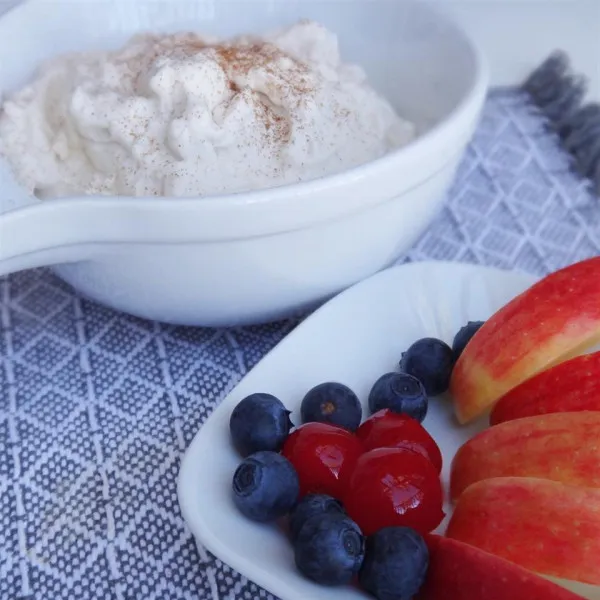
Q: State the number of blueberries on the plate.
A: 9